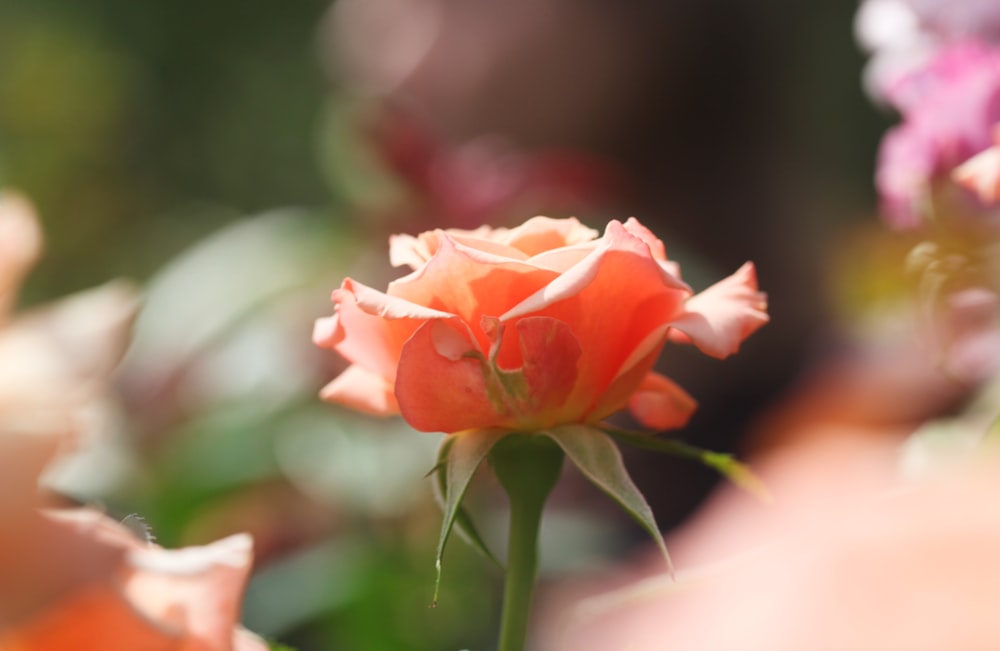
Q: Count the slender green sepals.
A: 4